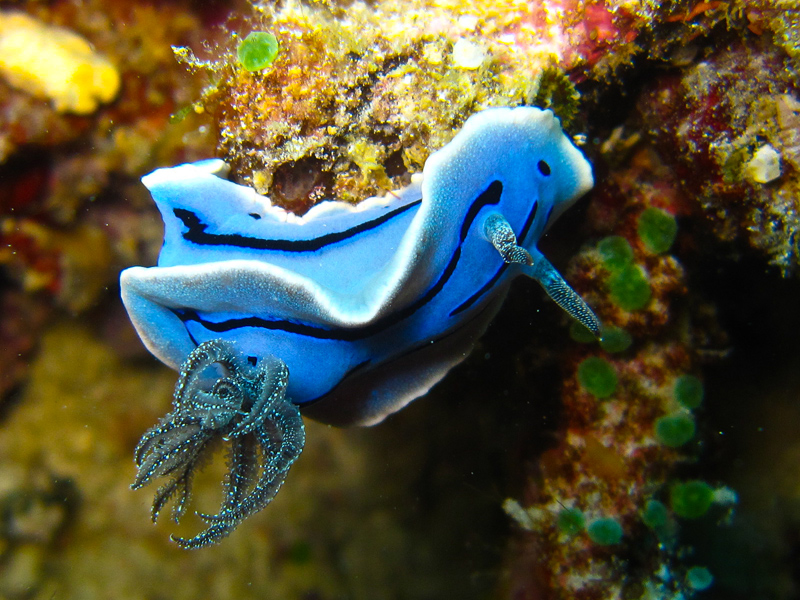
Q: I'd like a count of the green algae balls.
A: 14